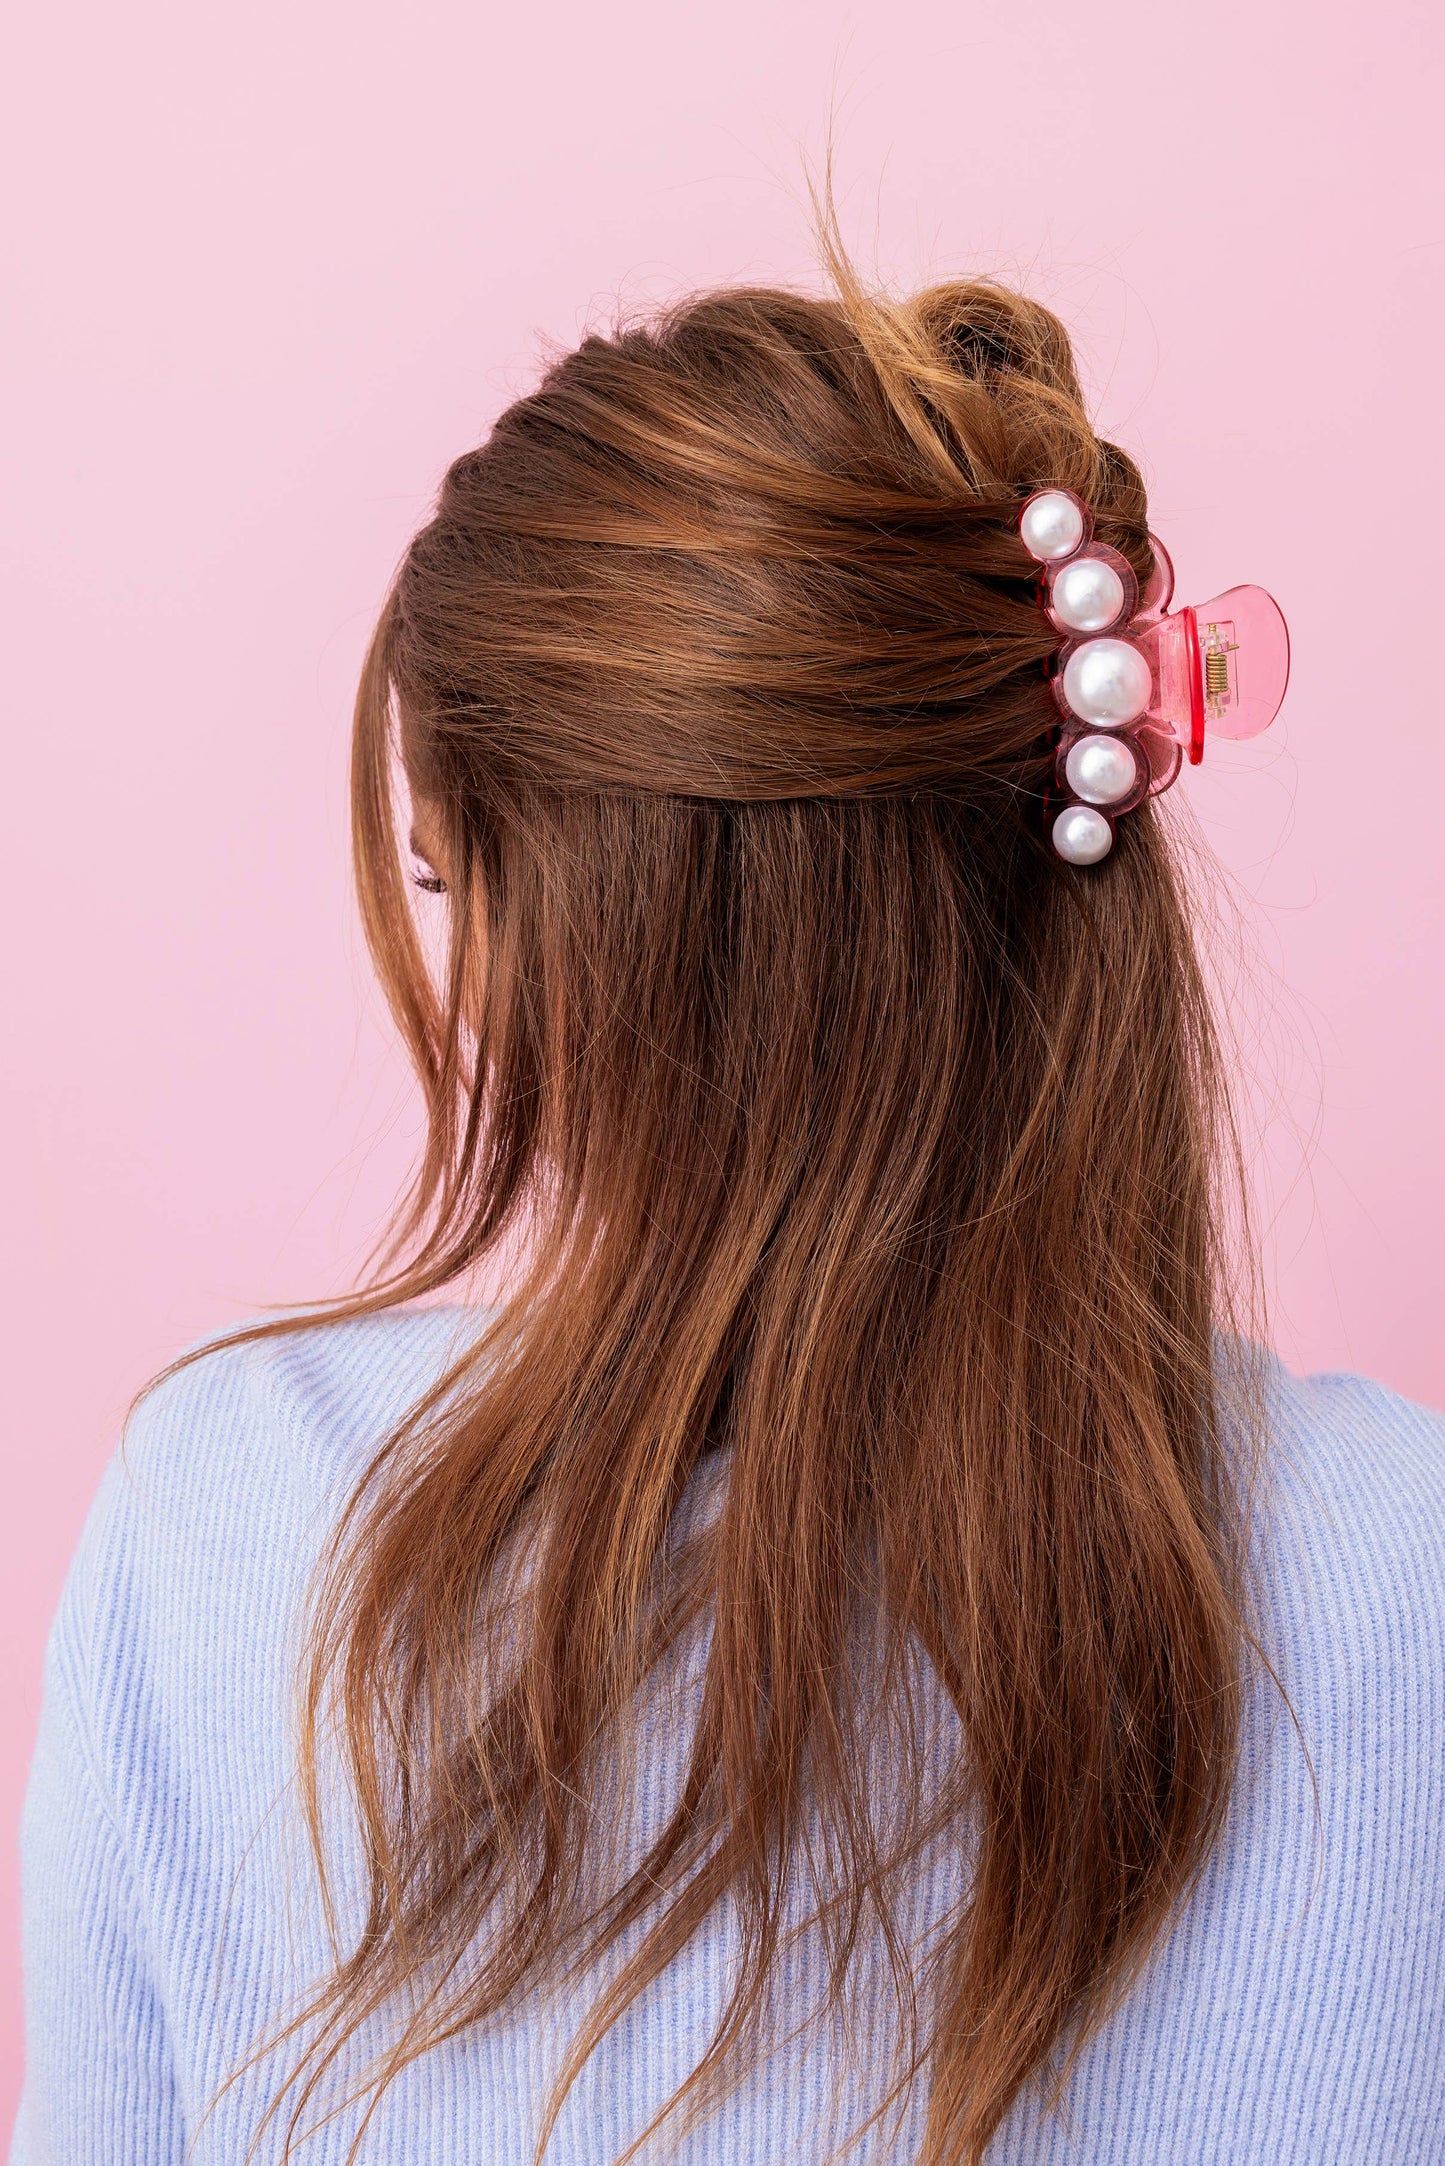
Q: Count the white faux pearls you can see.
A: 5